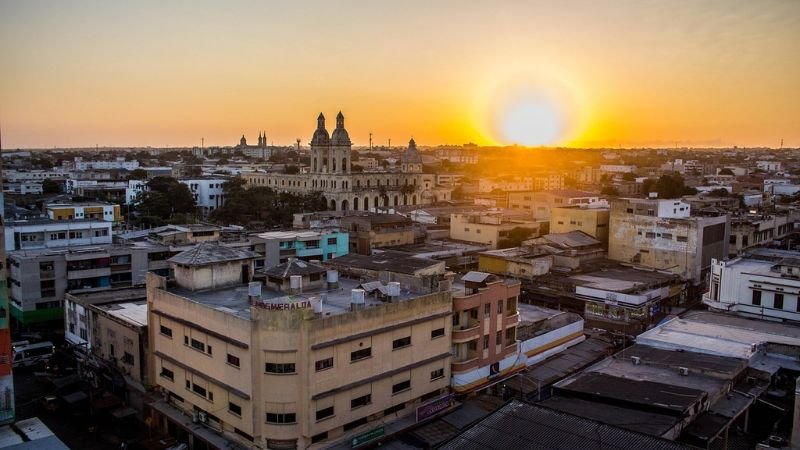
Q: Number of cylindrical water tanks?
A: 6